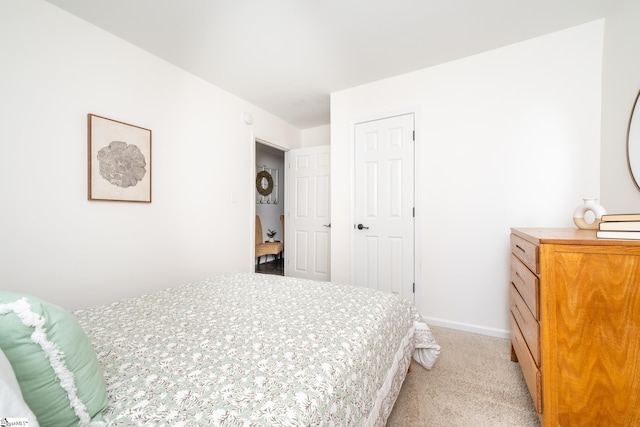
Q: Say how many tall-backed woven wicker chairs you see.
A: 2